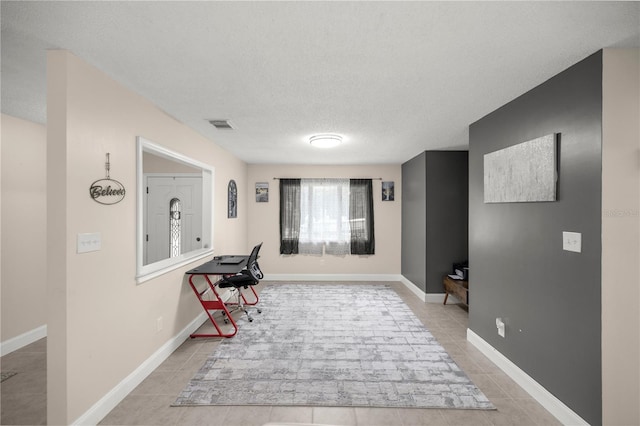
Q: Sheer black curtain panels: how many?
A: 2